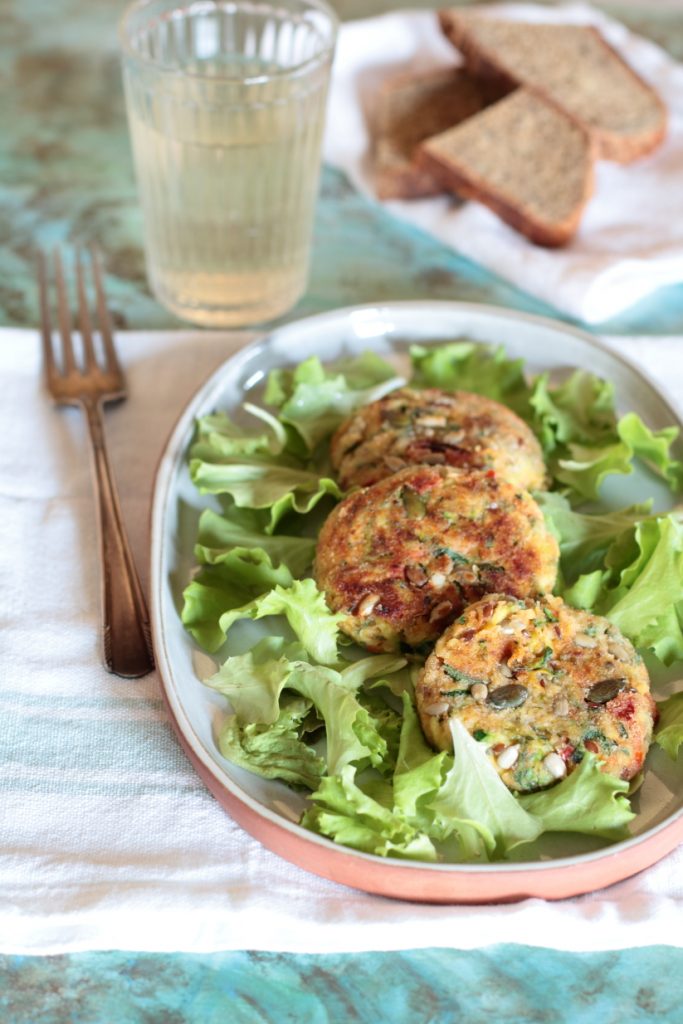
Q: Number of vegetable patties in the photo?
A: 3